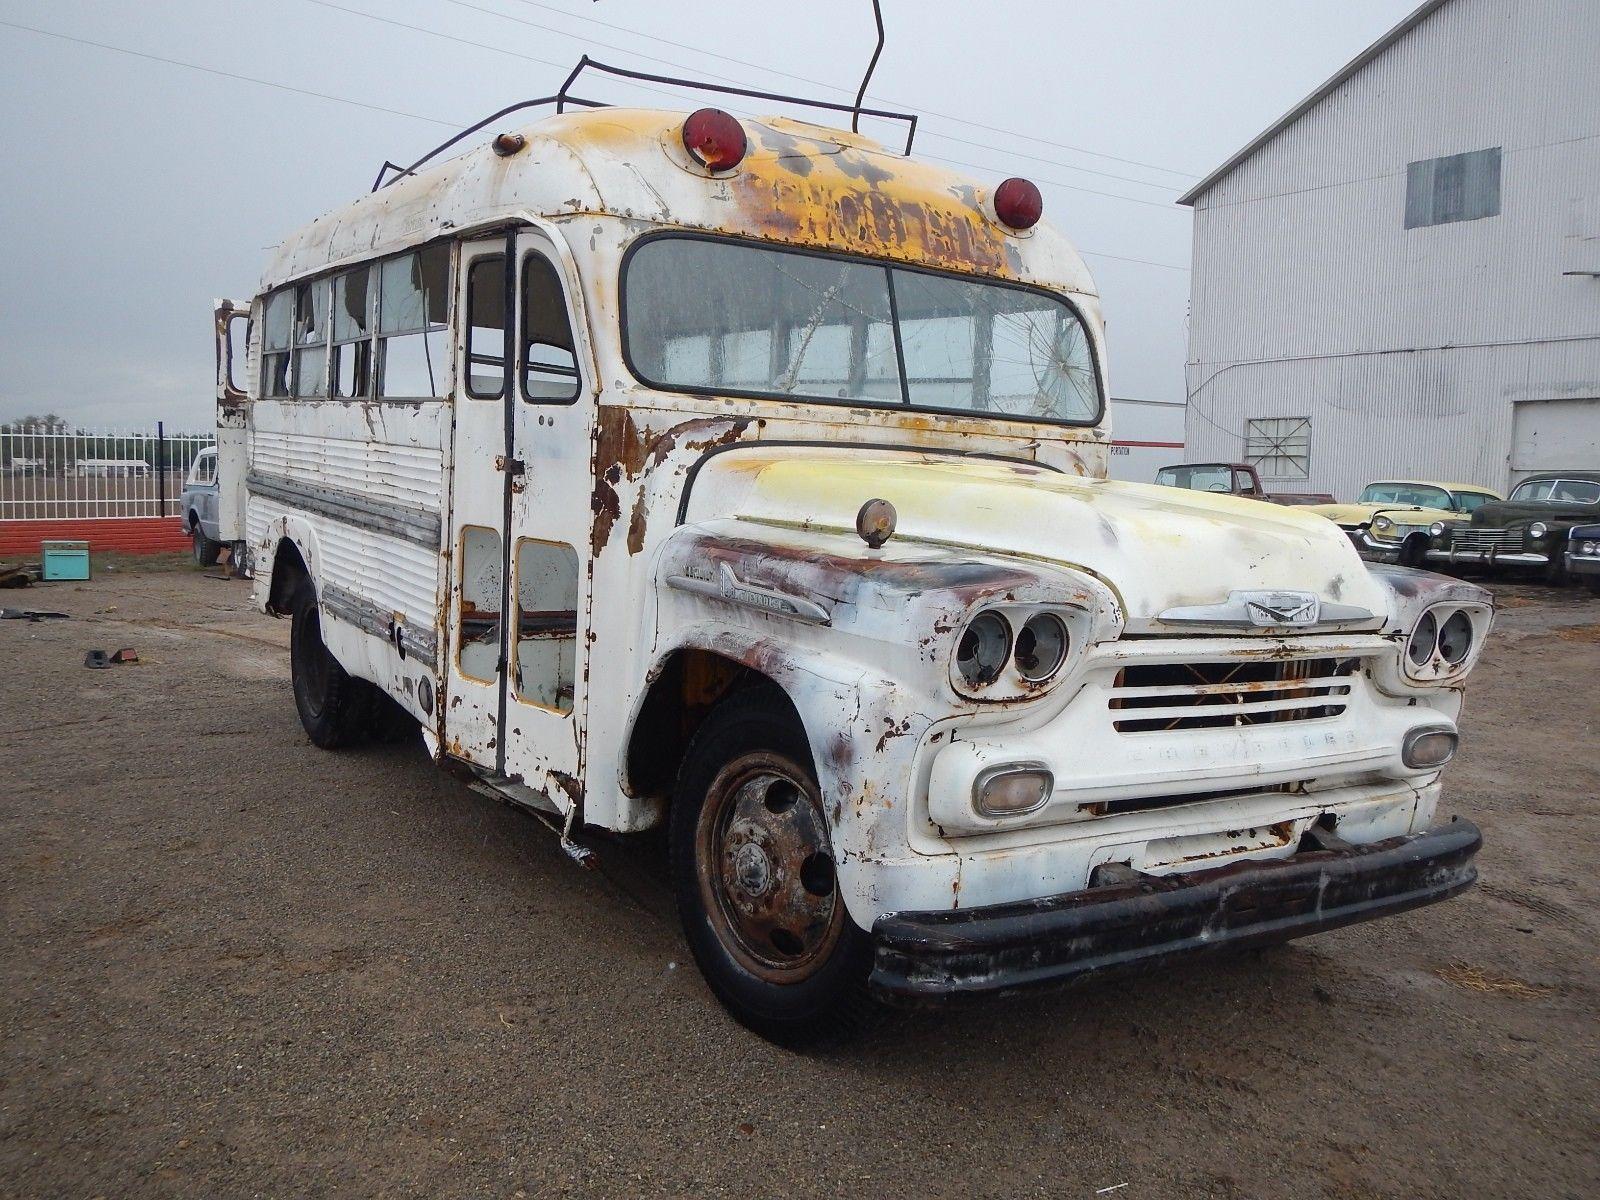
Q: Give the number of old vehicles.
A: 6